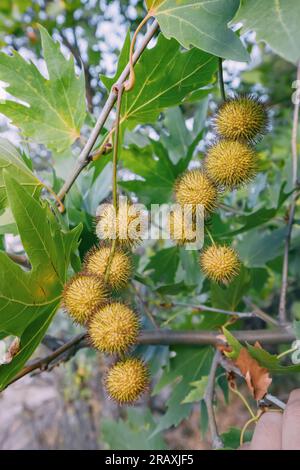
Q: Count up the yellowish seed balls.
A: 10